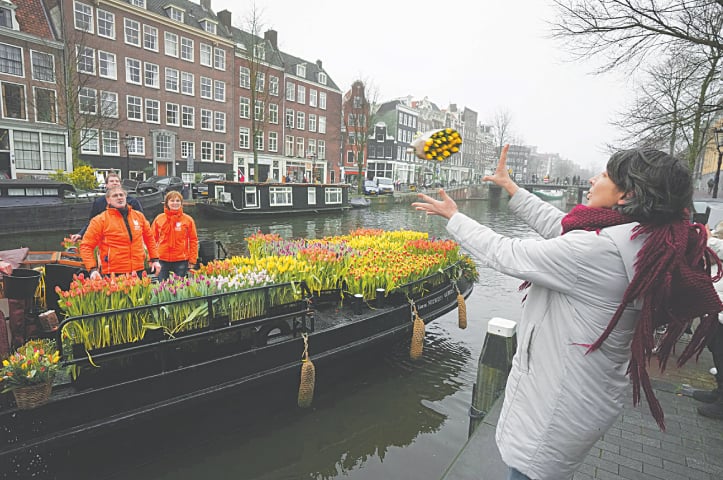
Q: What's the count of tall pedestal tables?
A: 0